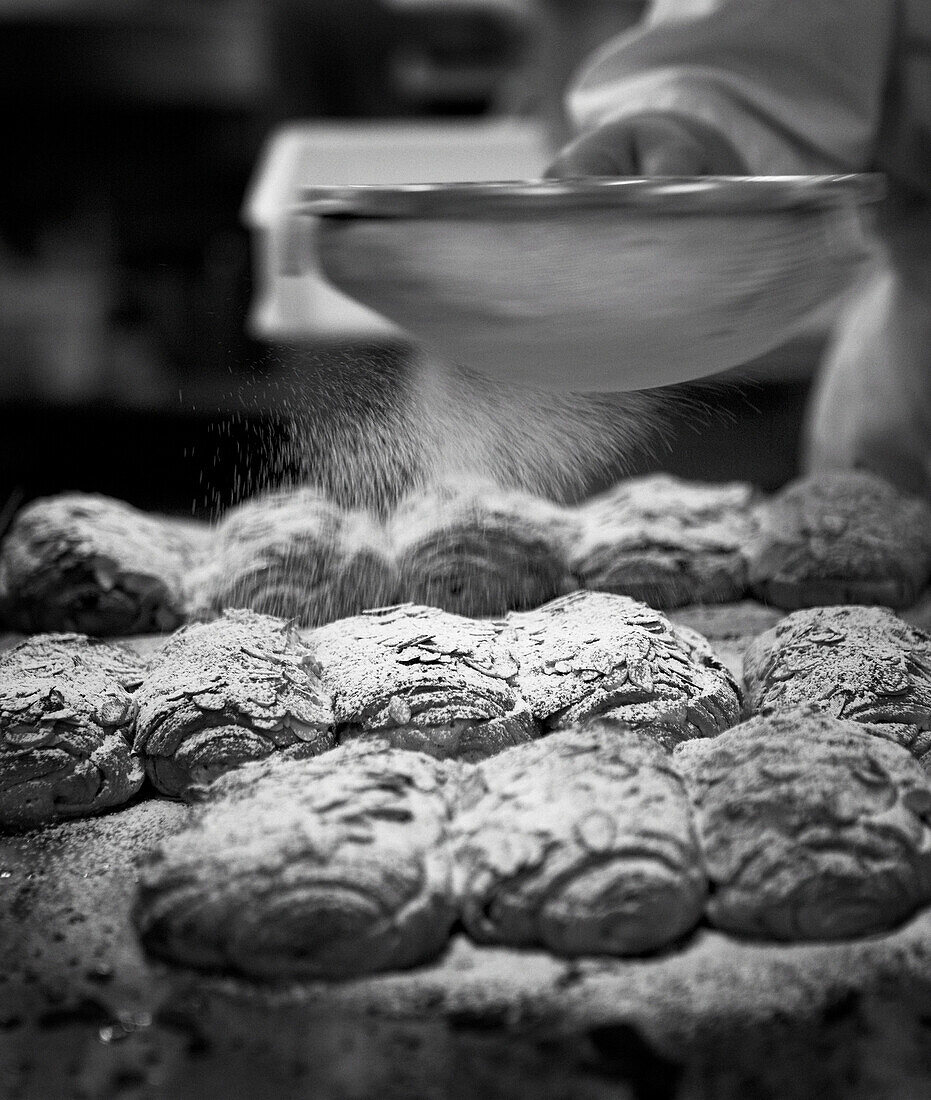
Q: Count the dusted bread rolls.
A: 13